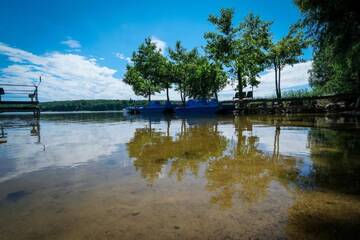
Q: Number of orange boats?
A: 0